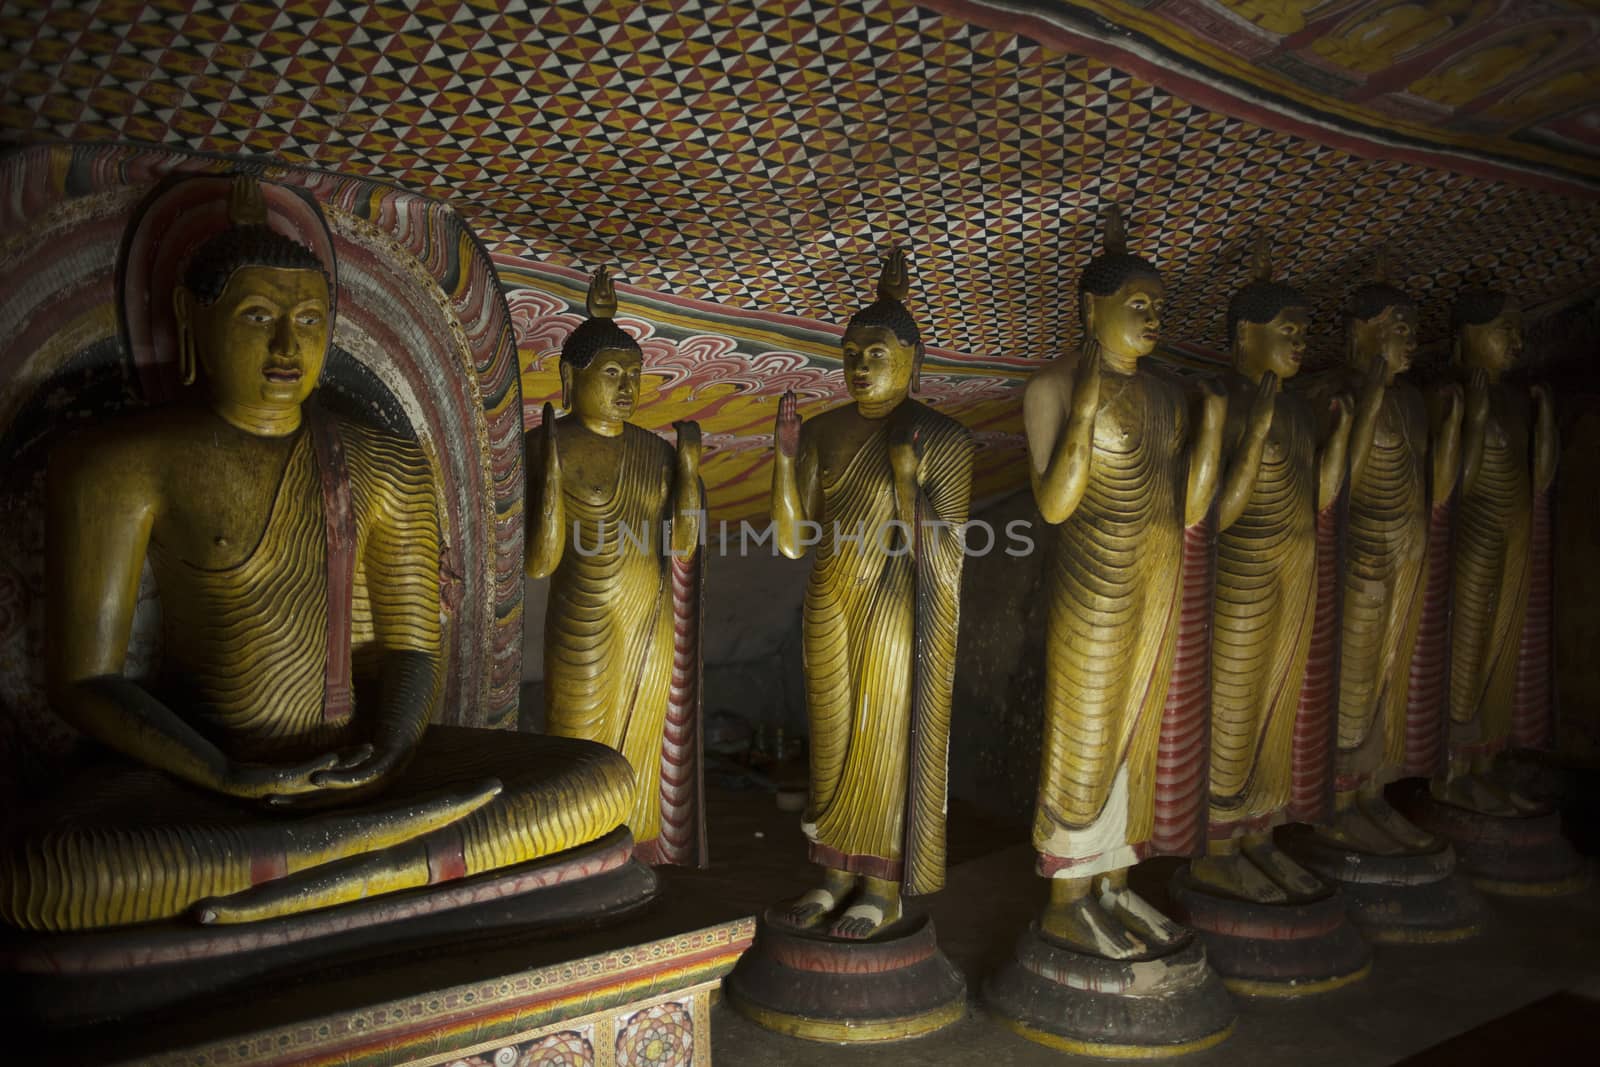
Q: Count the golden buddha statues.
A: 7